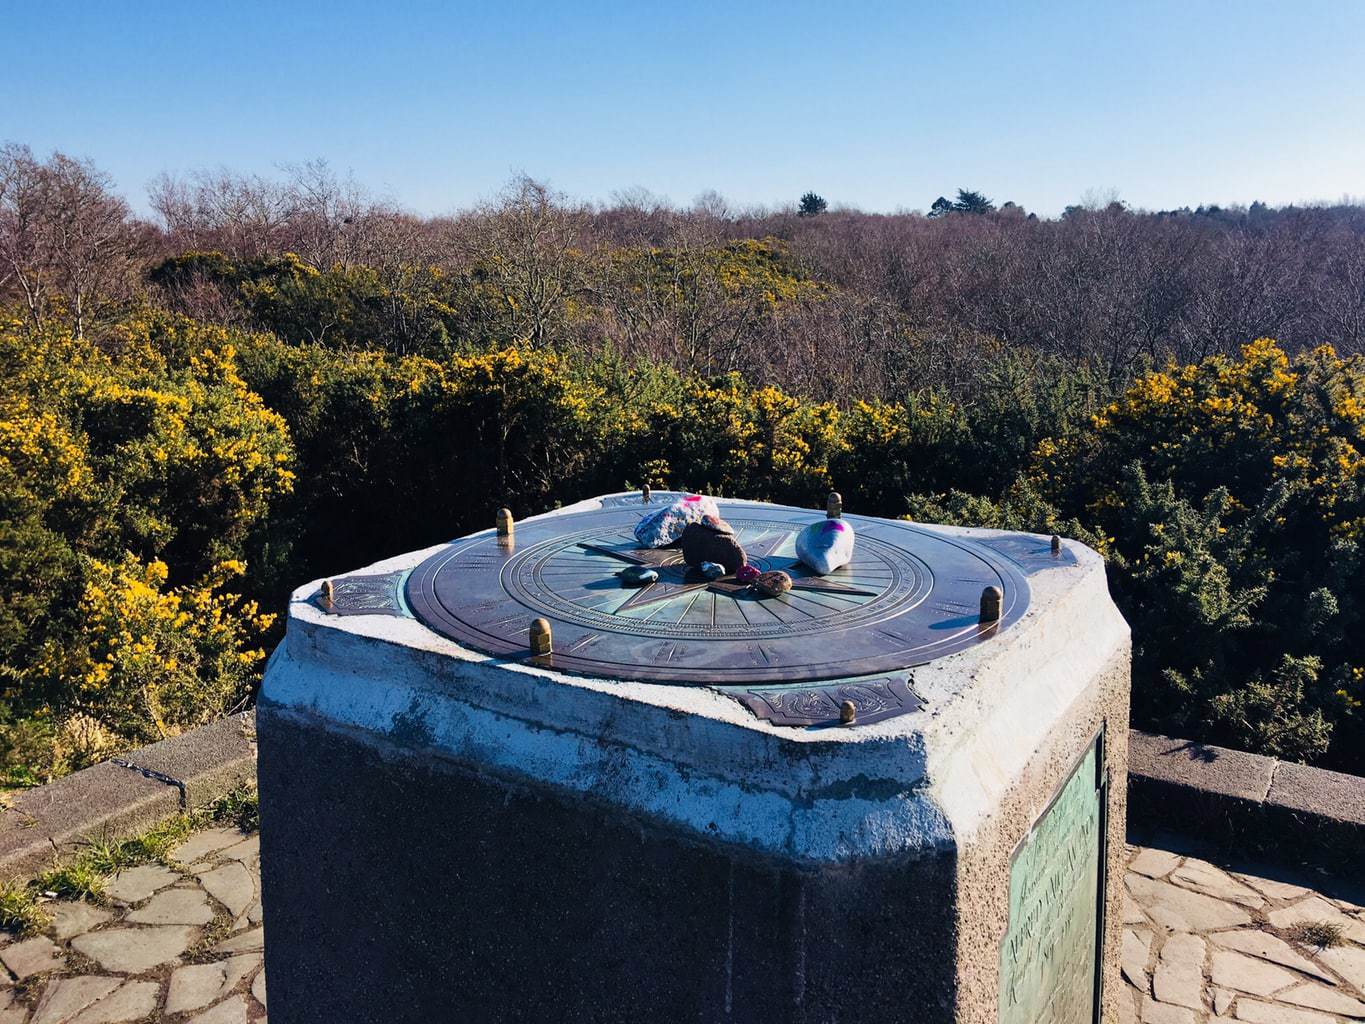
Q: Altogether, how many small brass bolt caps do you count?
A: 8